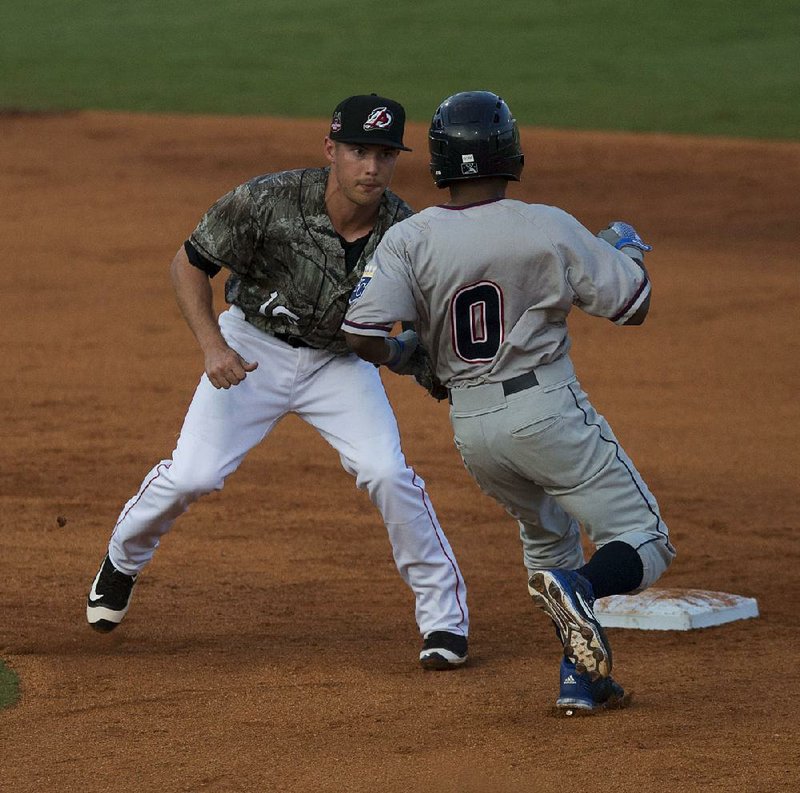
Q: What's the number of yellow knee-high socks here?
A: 0